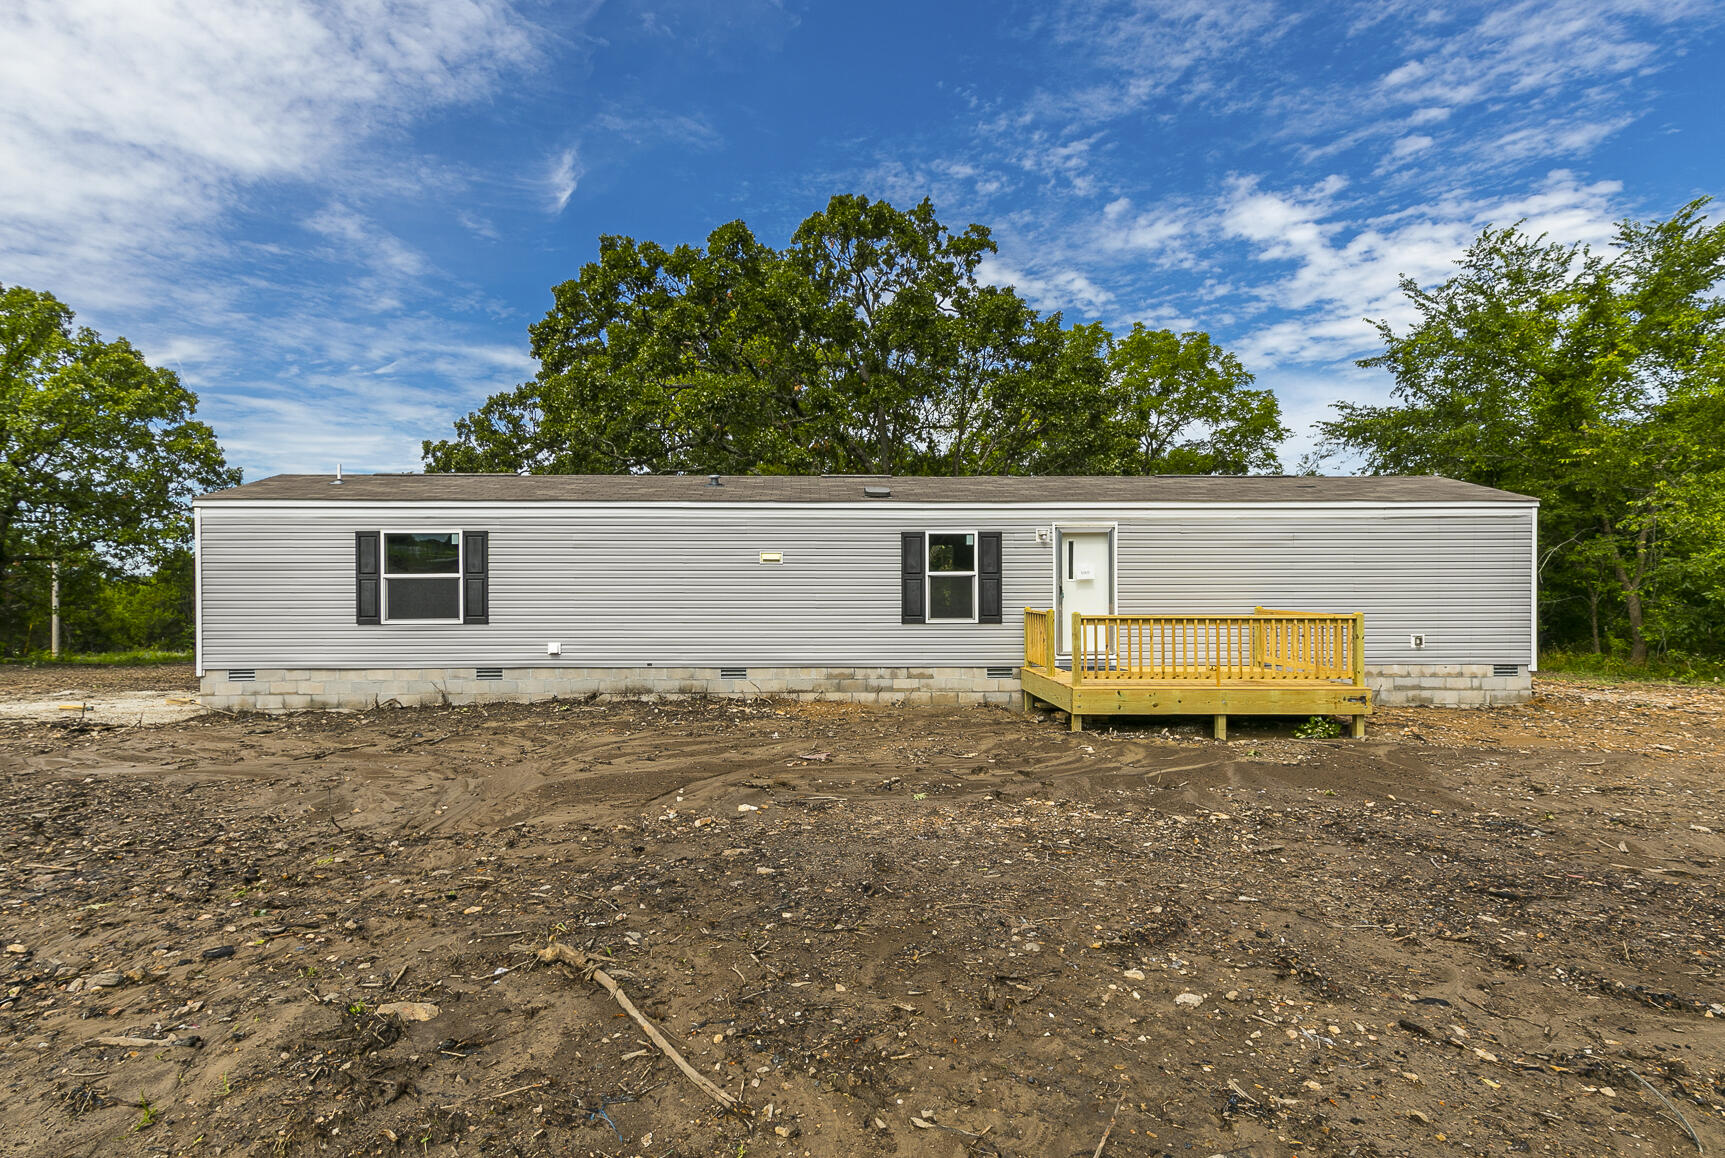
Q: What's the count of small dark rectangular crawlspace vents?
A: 5